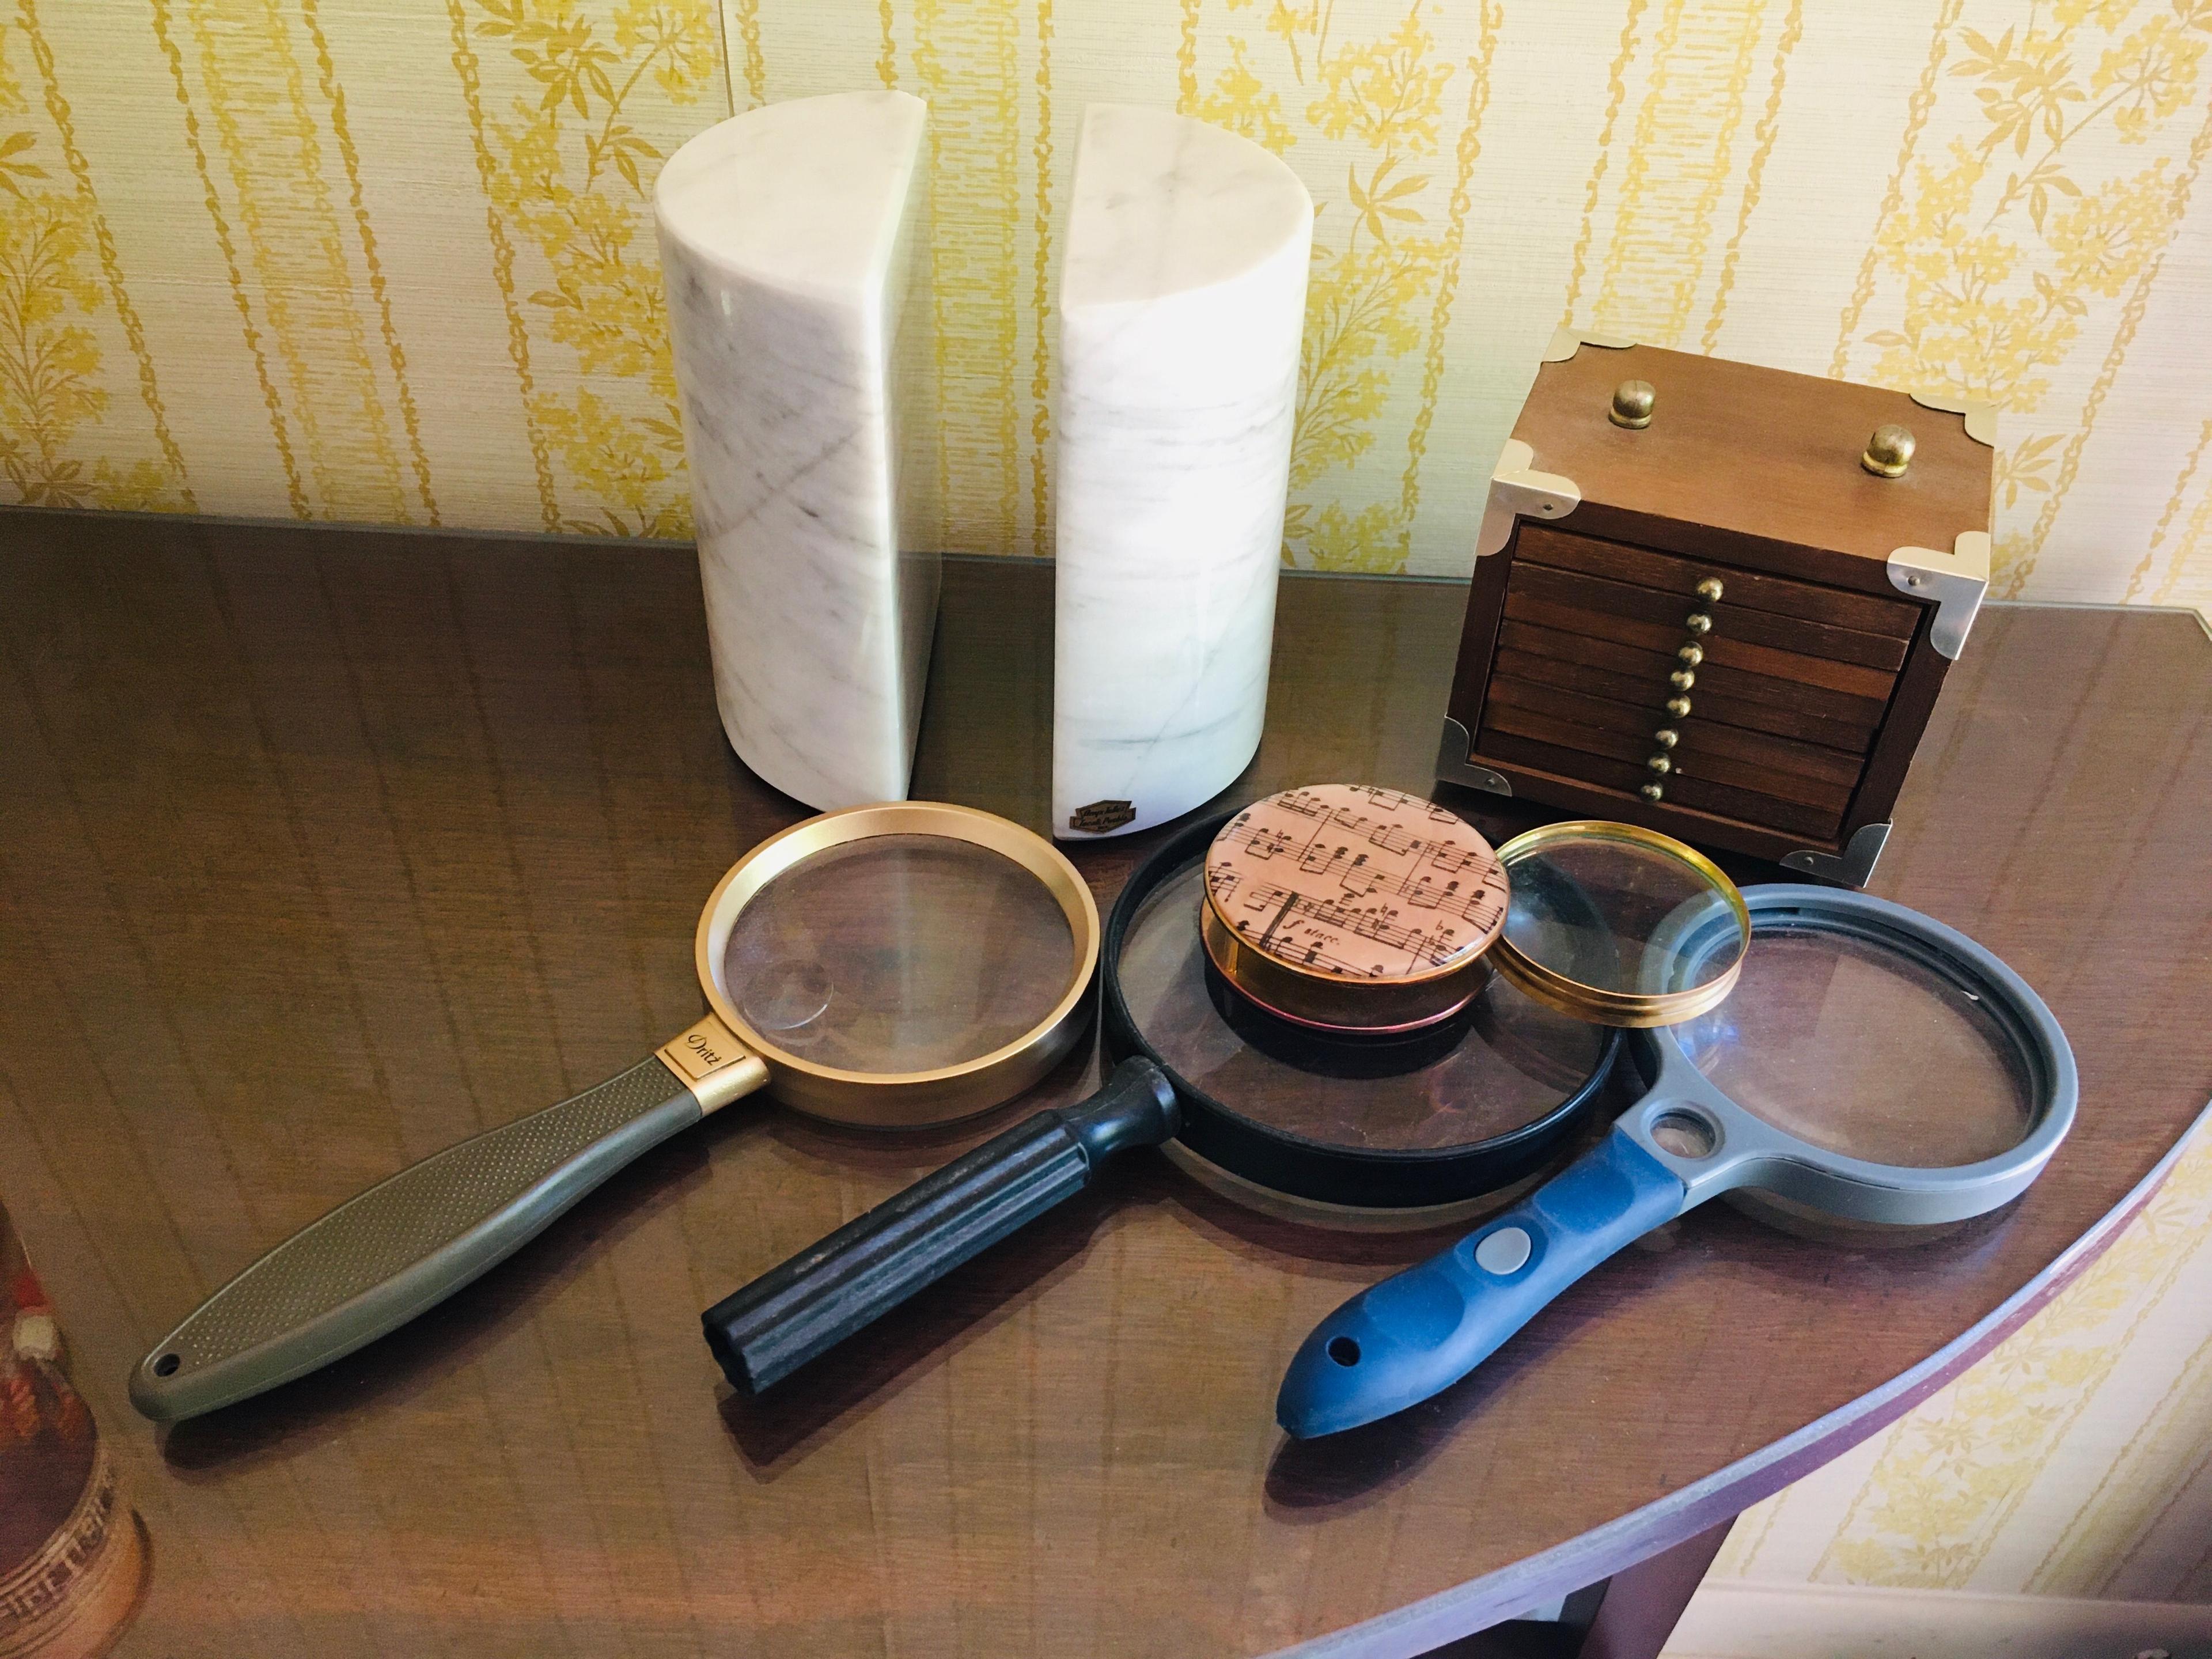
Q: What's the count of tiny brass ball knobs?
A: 8